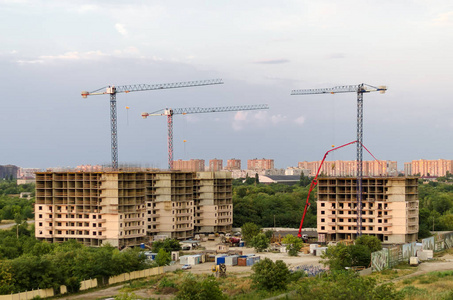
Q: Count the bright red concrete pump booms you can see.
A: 1